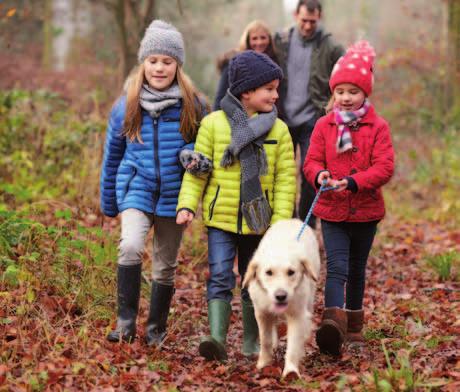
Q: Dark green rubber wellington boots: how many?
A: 2